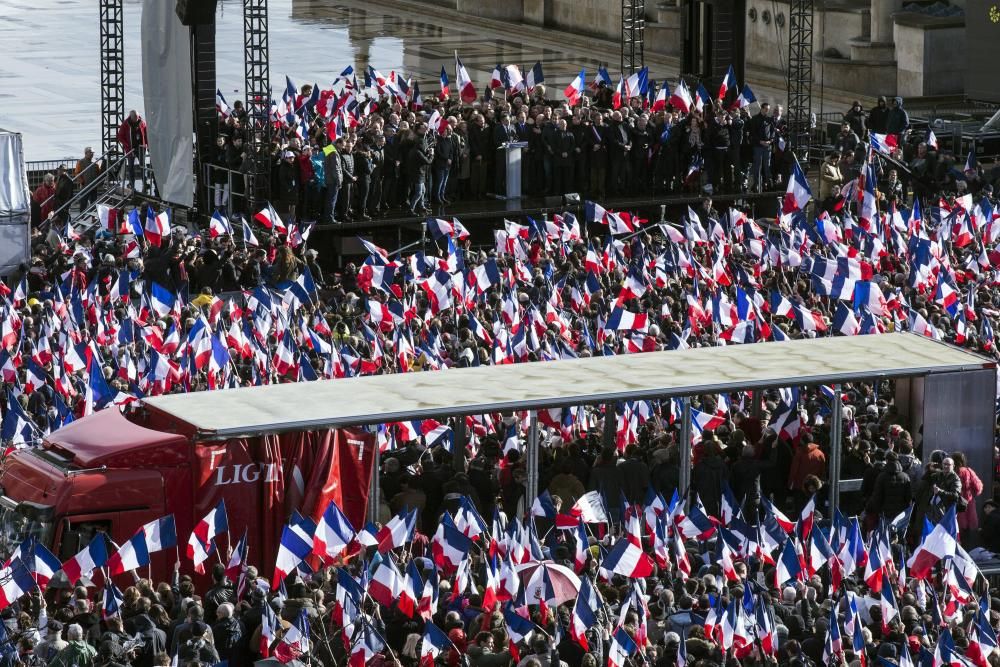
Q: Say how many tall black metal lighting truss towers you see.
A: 4